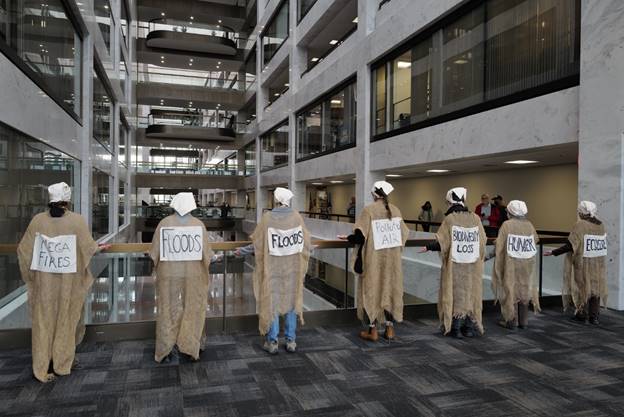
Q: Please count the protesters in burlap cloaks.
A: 7